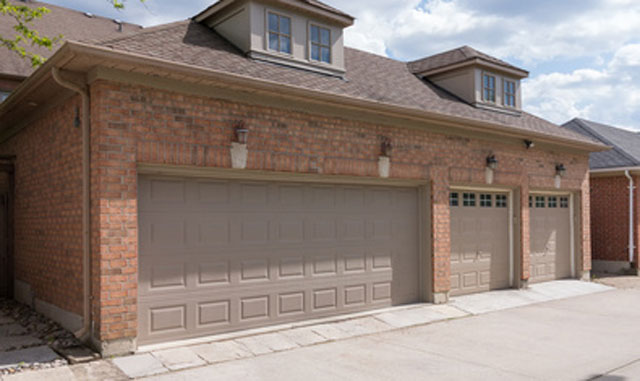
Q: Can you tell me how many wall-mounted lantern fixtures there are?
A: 4